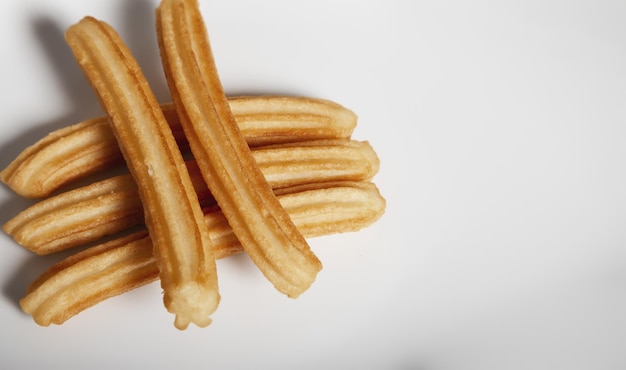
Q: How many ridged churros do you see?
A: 5